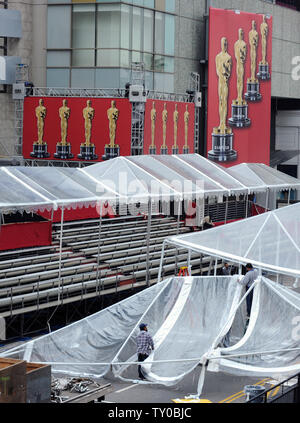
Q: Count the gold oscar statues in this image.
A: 12